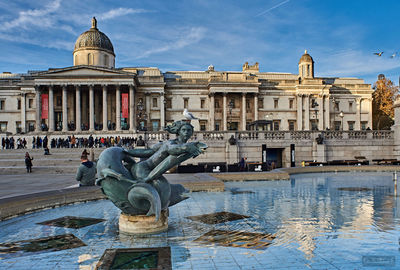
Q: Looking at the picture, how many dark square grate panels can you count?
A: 5